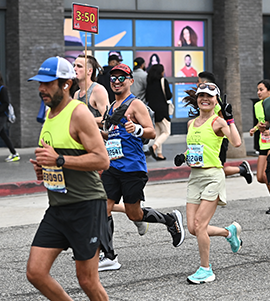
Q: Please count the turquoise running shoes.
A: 2